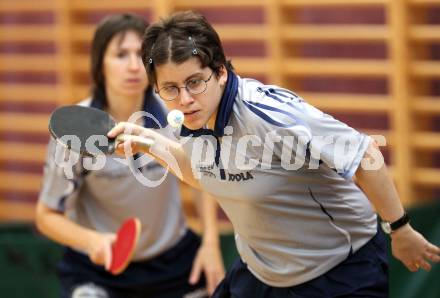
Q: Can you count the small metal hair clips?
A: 2